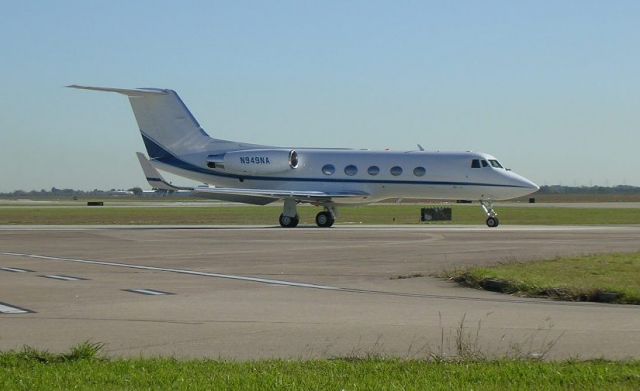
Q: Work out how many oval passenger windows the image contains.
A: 5